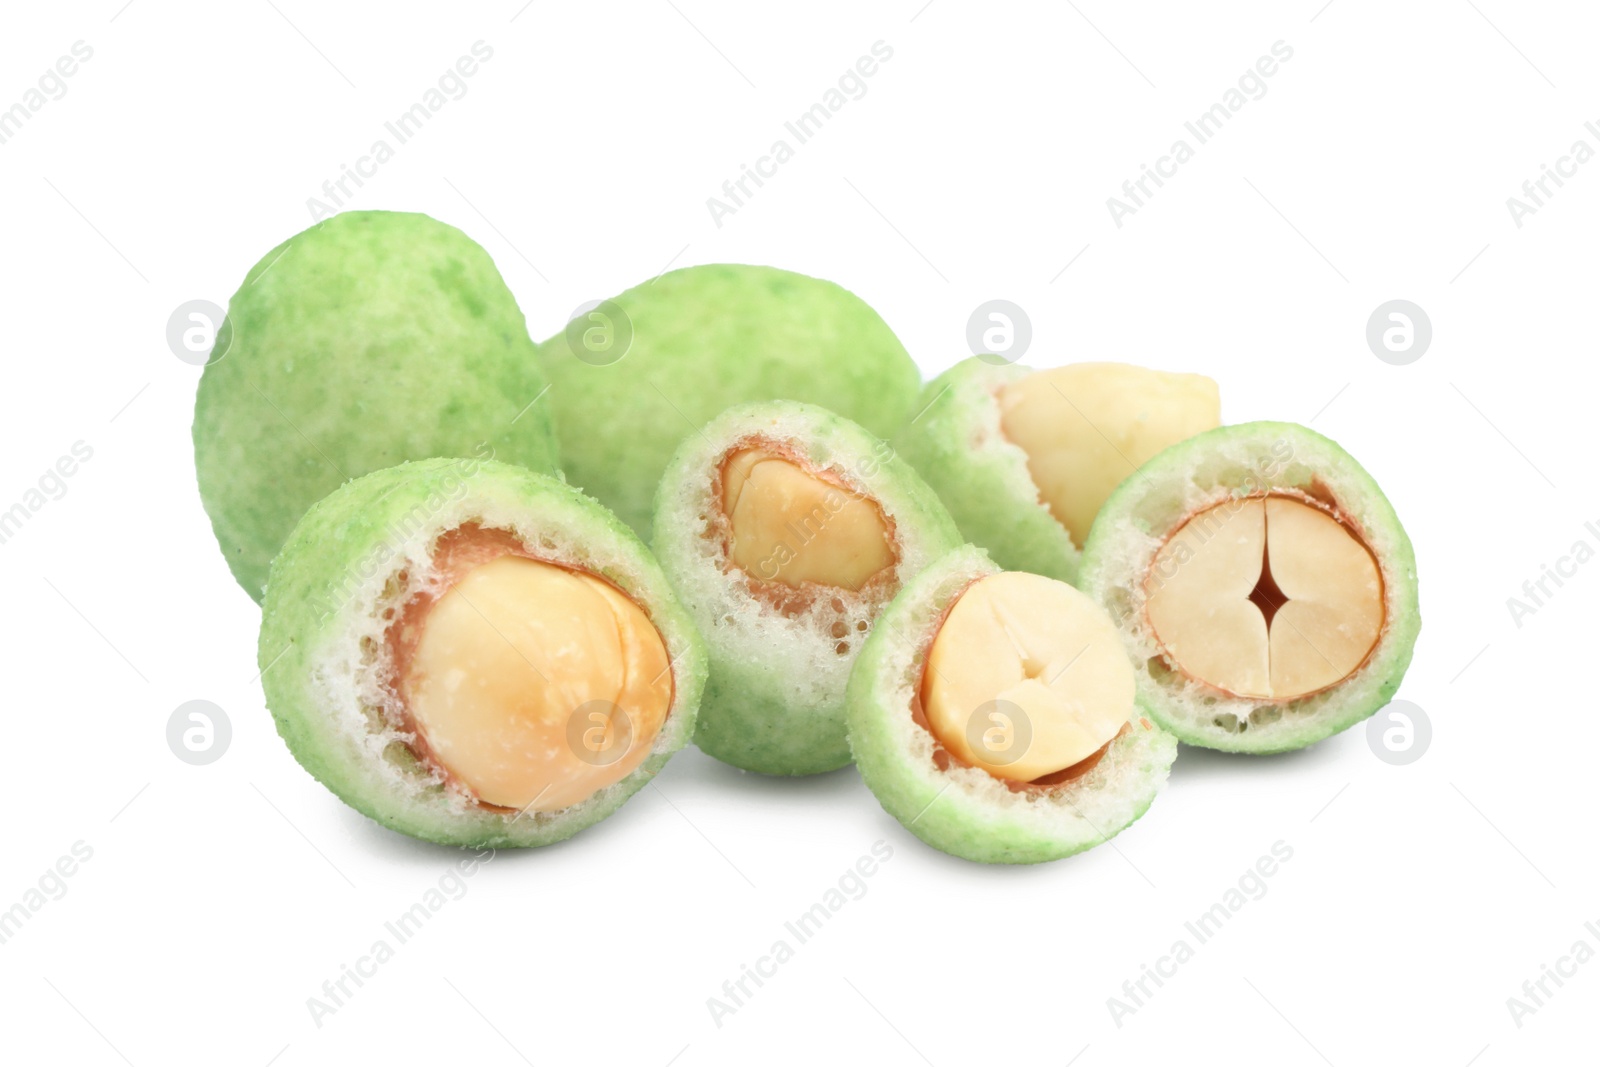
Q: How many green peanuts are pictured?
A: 7